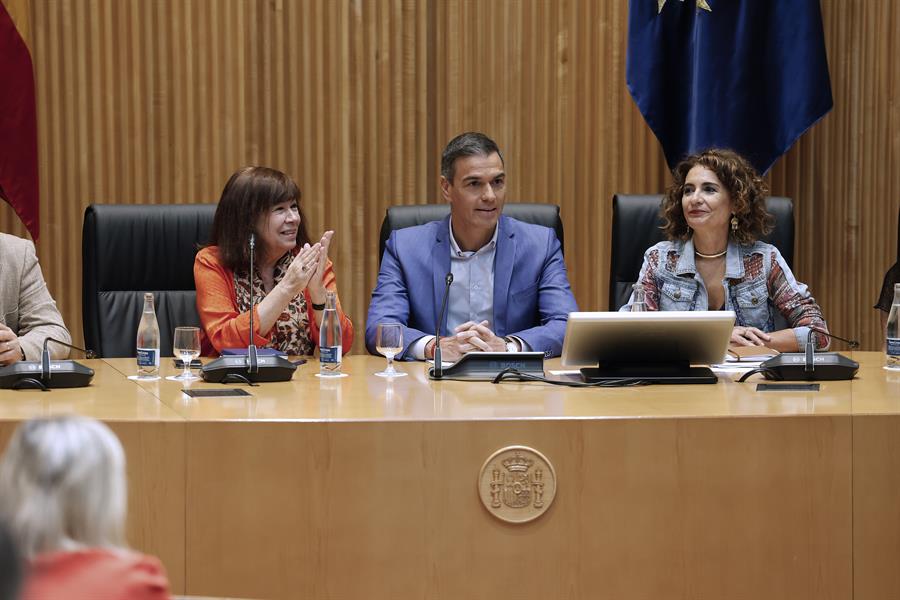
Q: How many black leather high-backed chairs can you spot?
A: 3